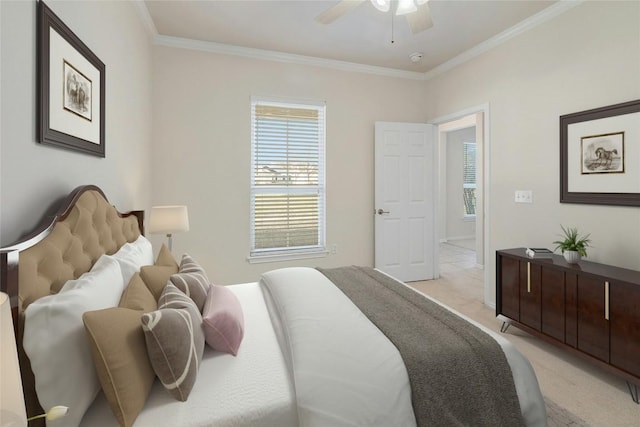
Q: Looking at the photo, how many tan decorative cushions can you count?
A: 2